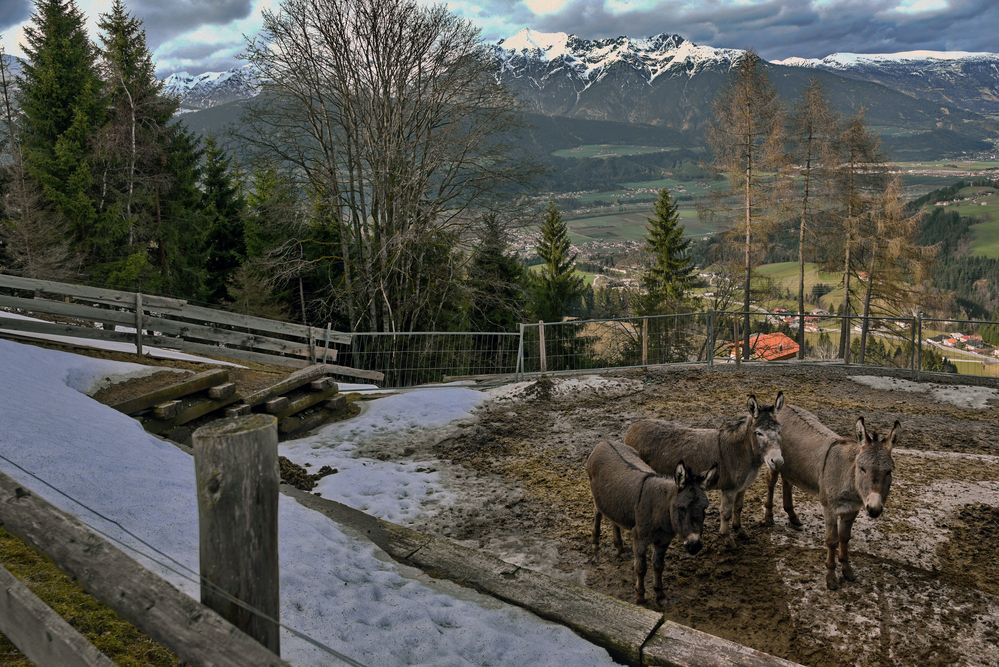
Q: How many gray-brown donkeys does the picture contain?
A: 3